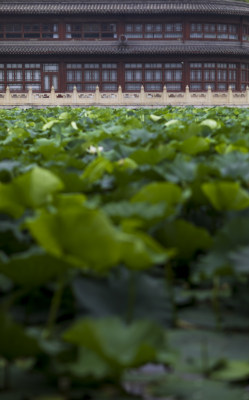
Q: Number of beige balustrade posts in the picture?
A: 12